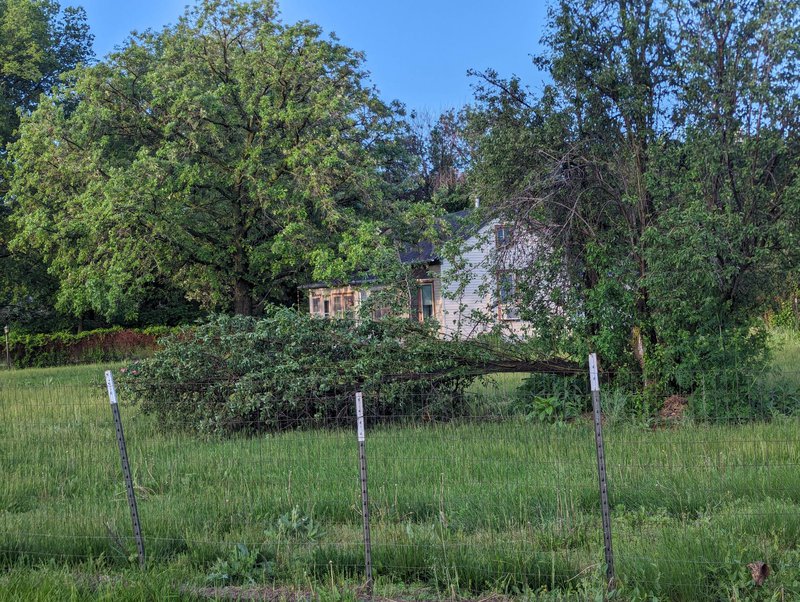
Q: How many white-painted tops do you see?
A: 3